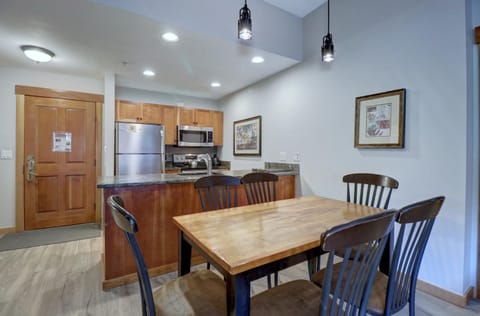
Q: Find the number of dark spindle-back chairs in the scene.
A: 6